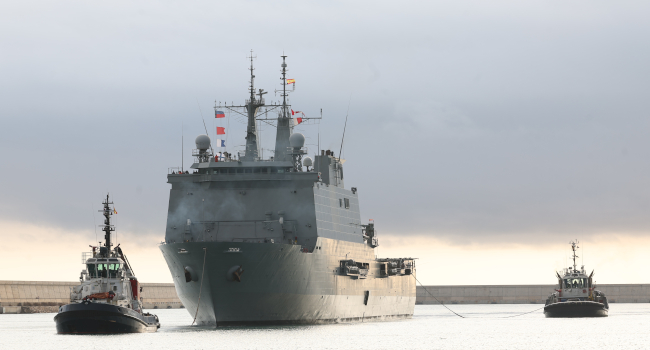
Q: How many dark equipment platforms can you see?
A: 2